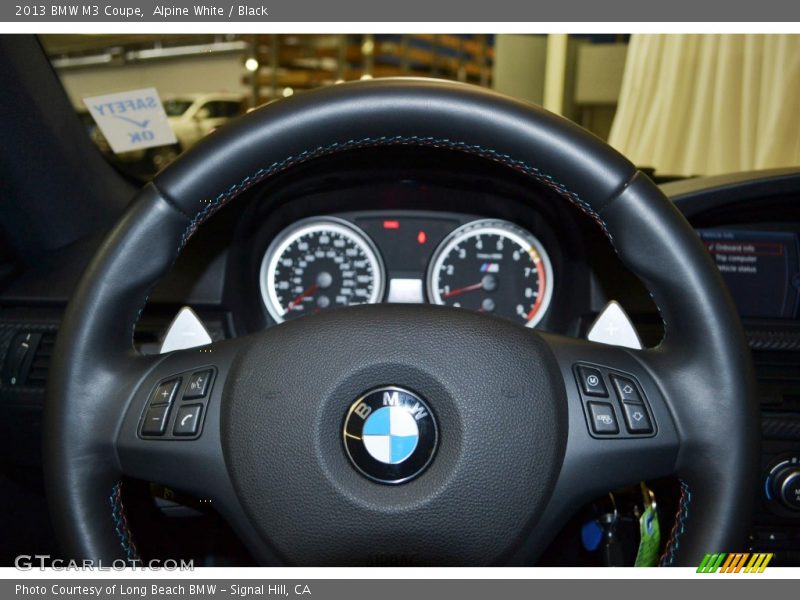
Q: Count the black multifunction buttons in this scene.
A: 8